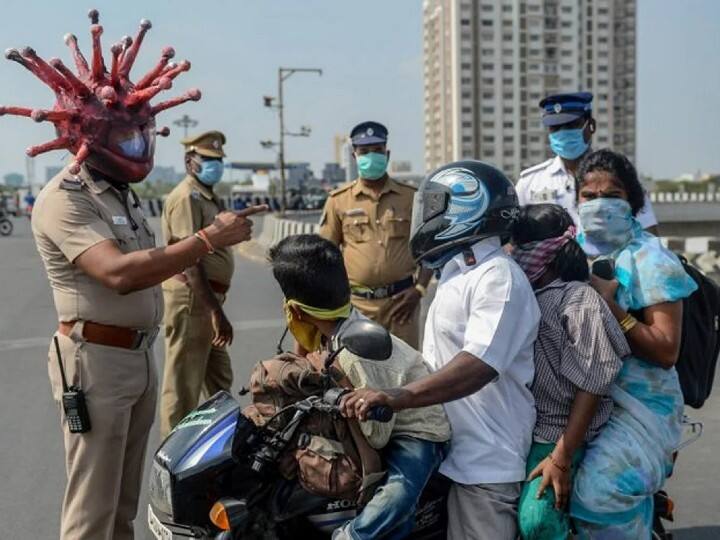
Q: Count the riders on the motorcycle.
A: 4